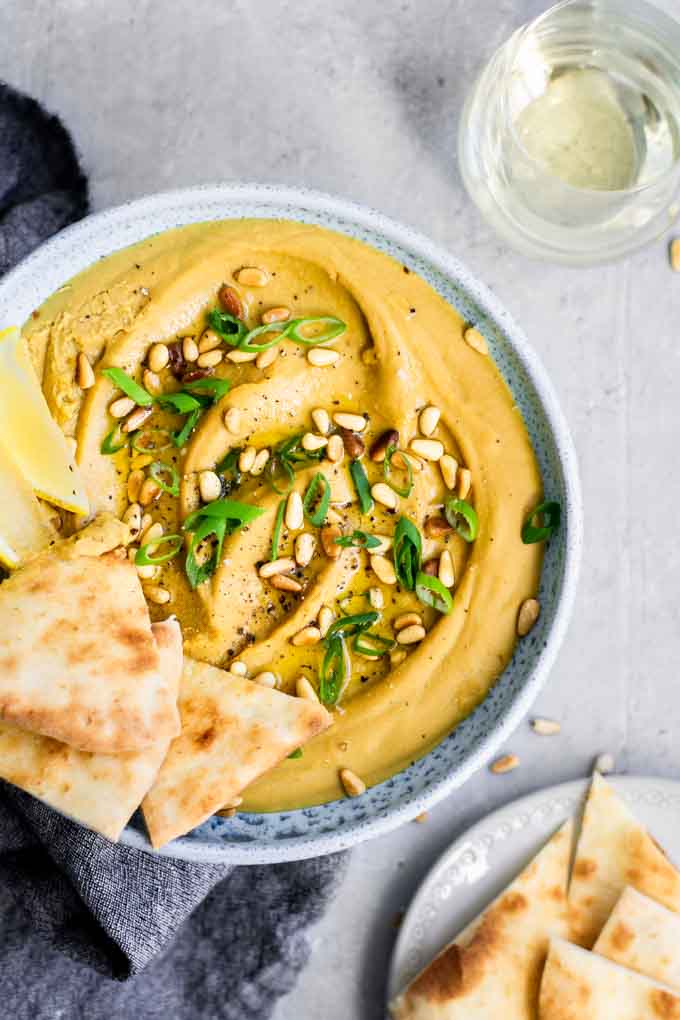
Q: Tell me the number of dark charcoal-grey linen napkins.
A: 1